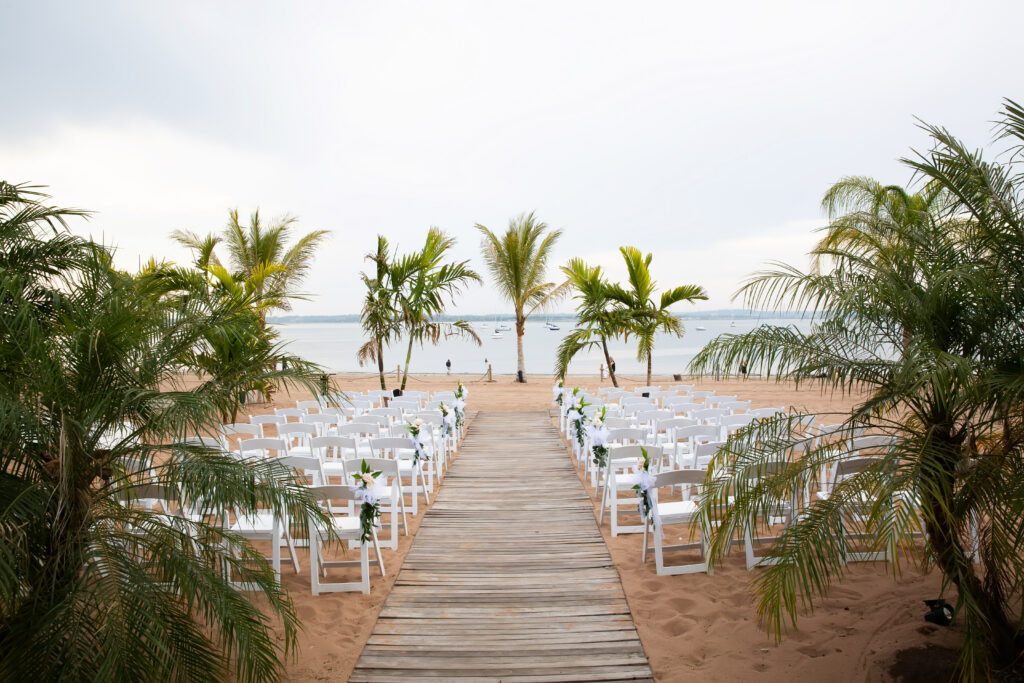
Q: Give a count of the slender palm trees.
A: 5